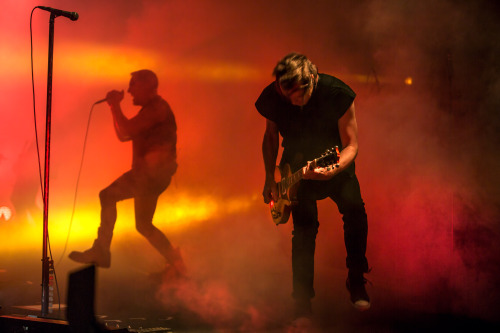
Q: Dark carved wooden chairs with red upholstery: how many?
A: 0